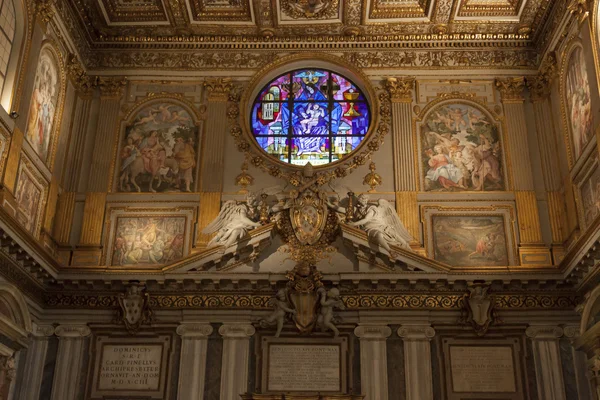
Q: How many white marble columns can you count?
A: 8